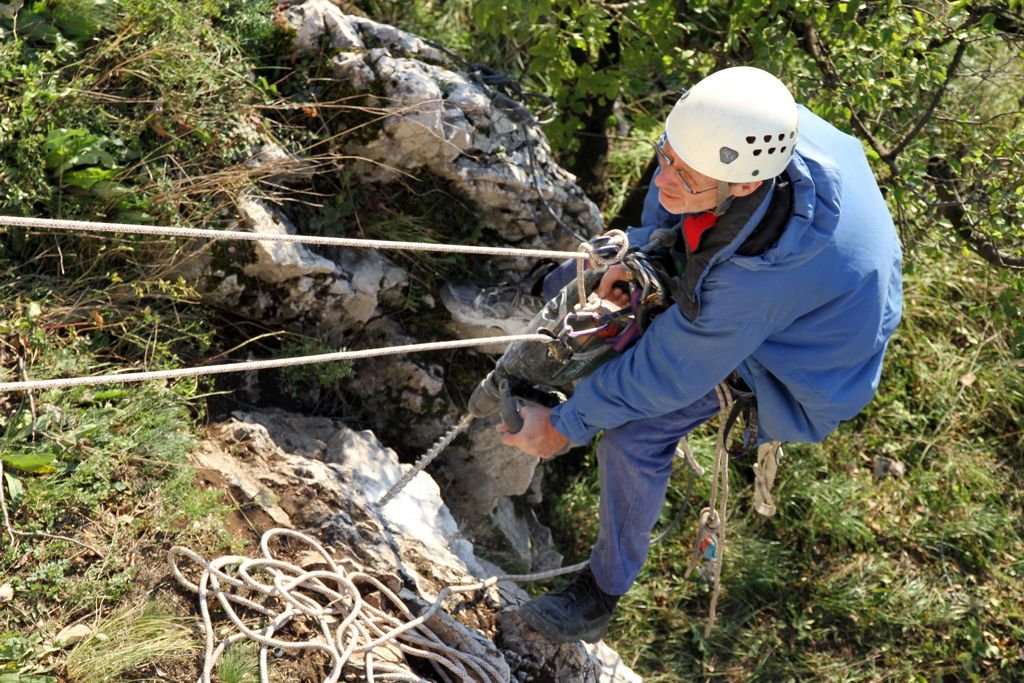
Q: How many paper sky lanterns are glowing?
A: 0